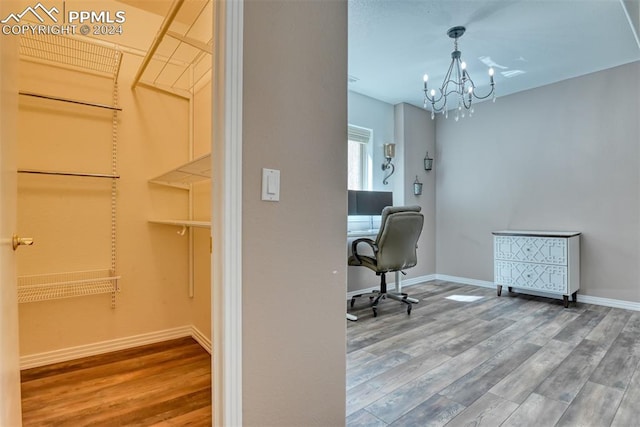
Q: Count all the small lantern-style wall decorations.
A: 2